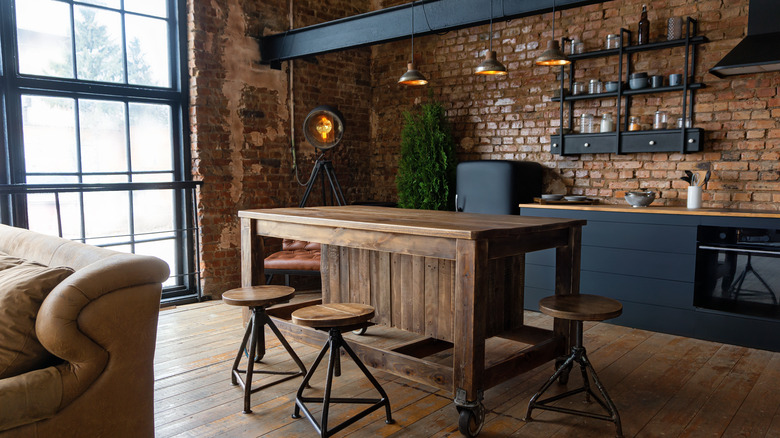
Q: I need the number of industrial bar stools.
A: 3